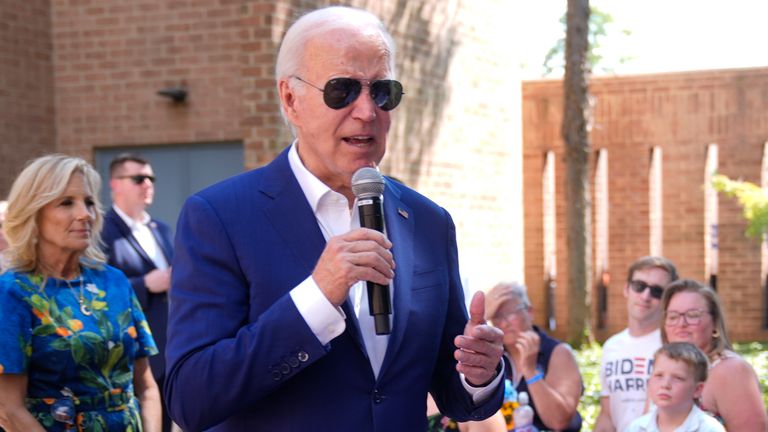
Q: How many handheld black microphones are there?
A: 1